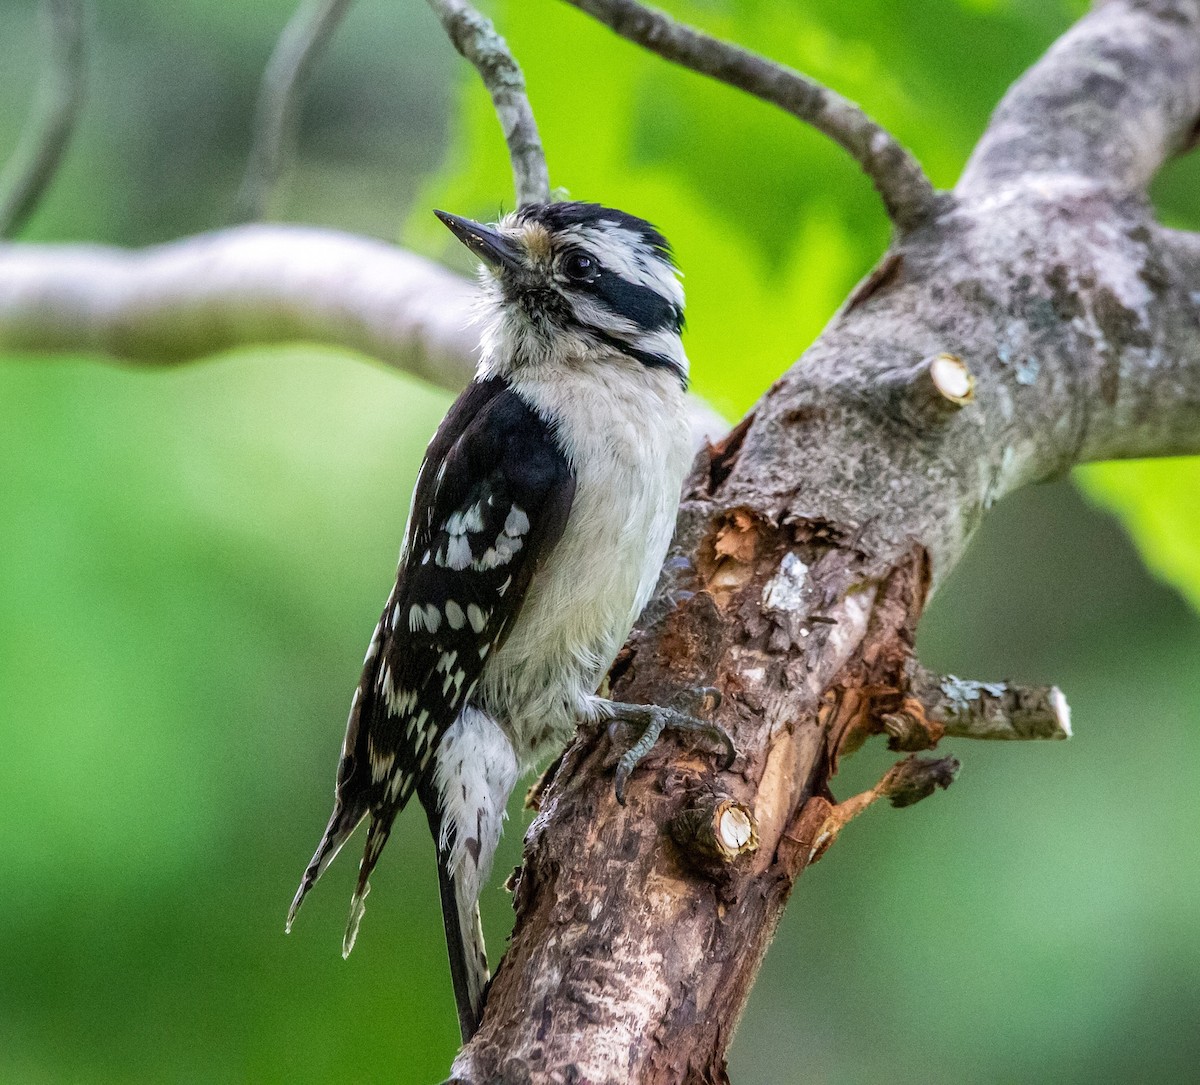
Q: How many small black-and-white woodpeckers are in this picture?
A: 1